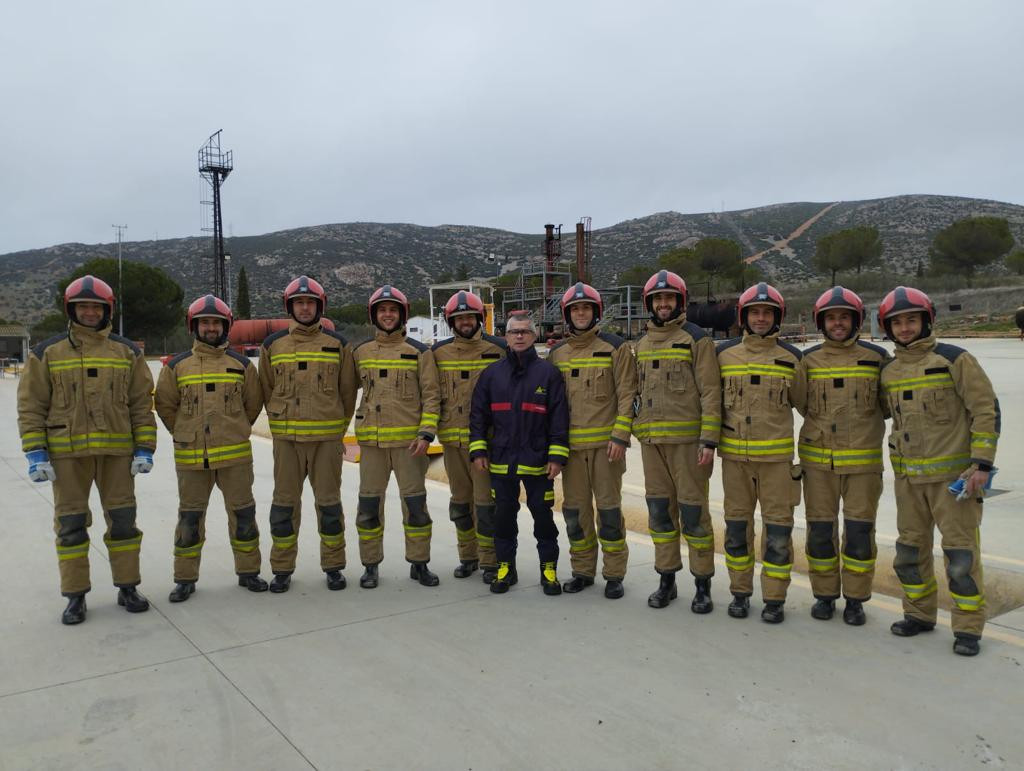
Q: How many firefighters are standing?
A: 11